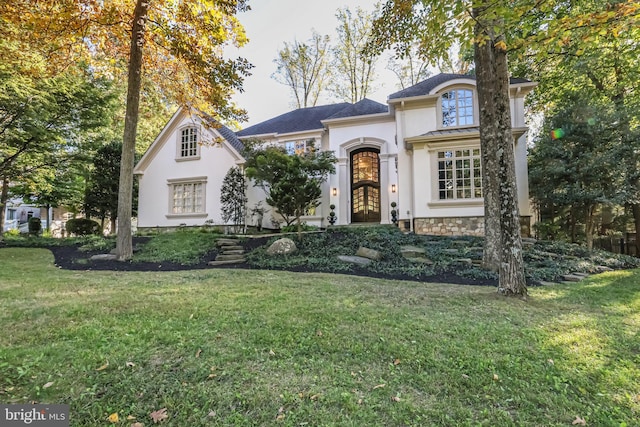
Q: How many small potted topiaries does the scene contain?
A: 2